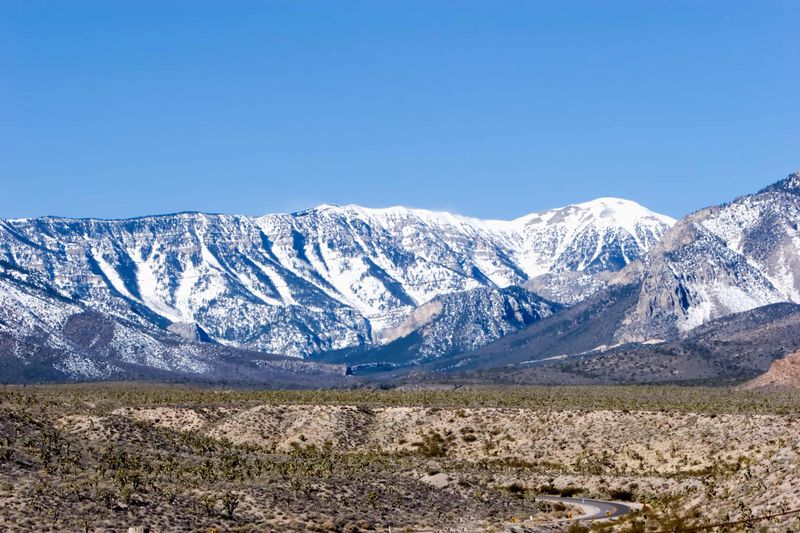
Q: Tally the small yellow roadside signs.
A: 3